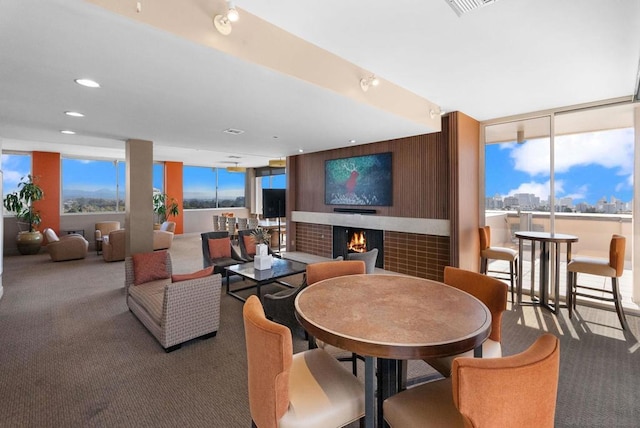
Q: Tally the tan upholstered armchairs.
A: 4